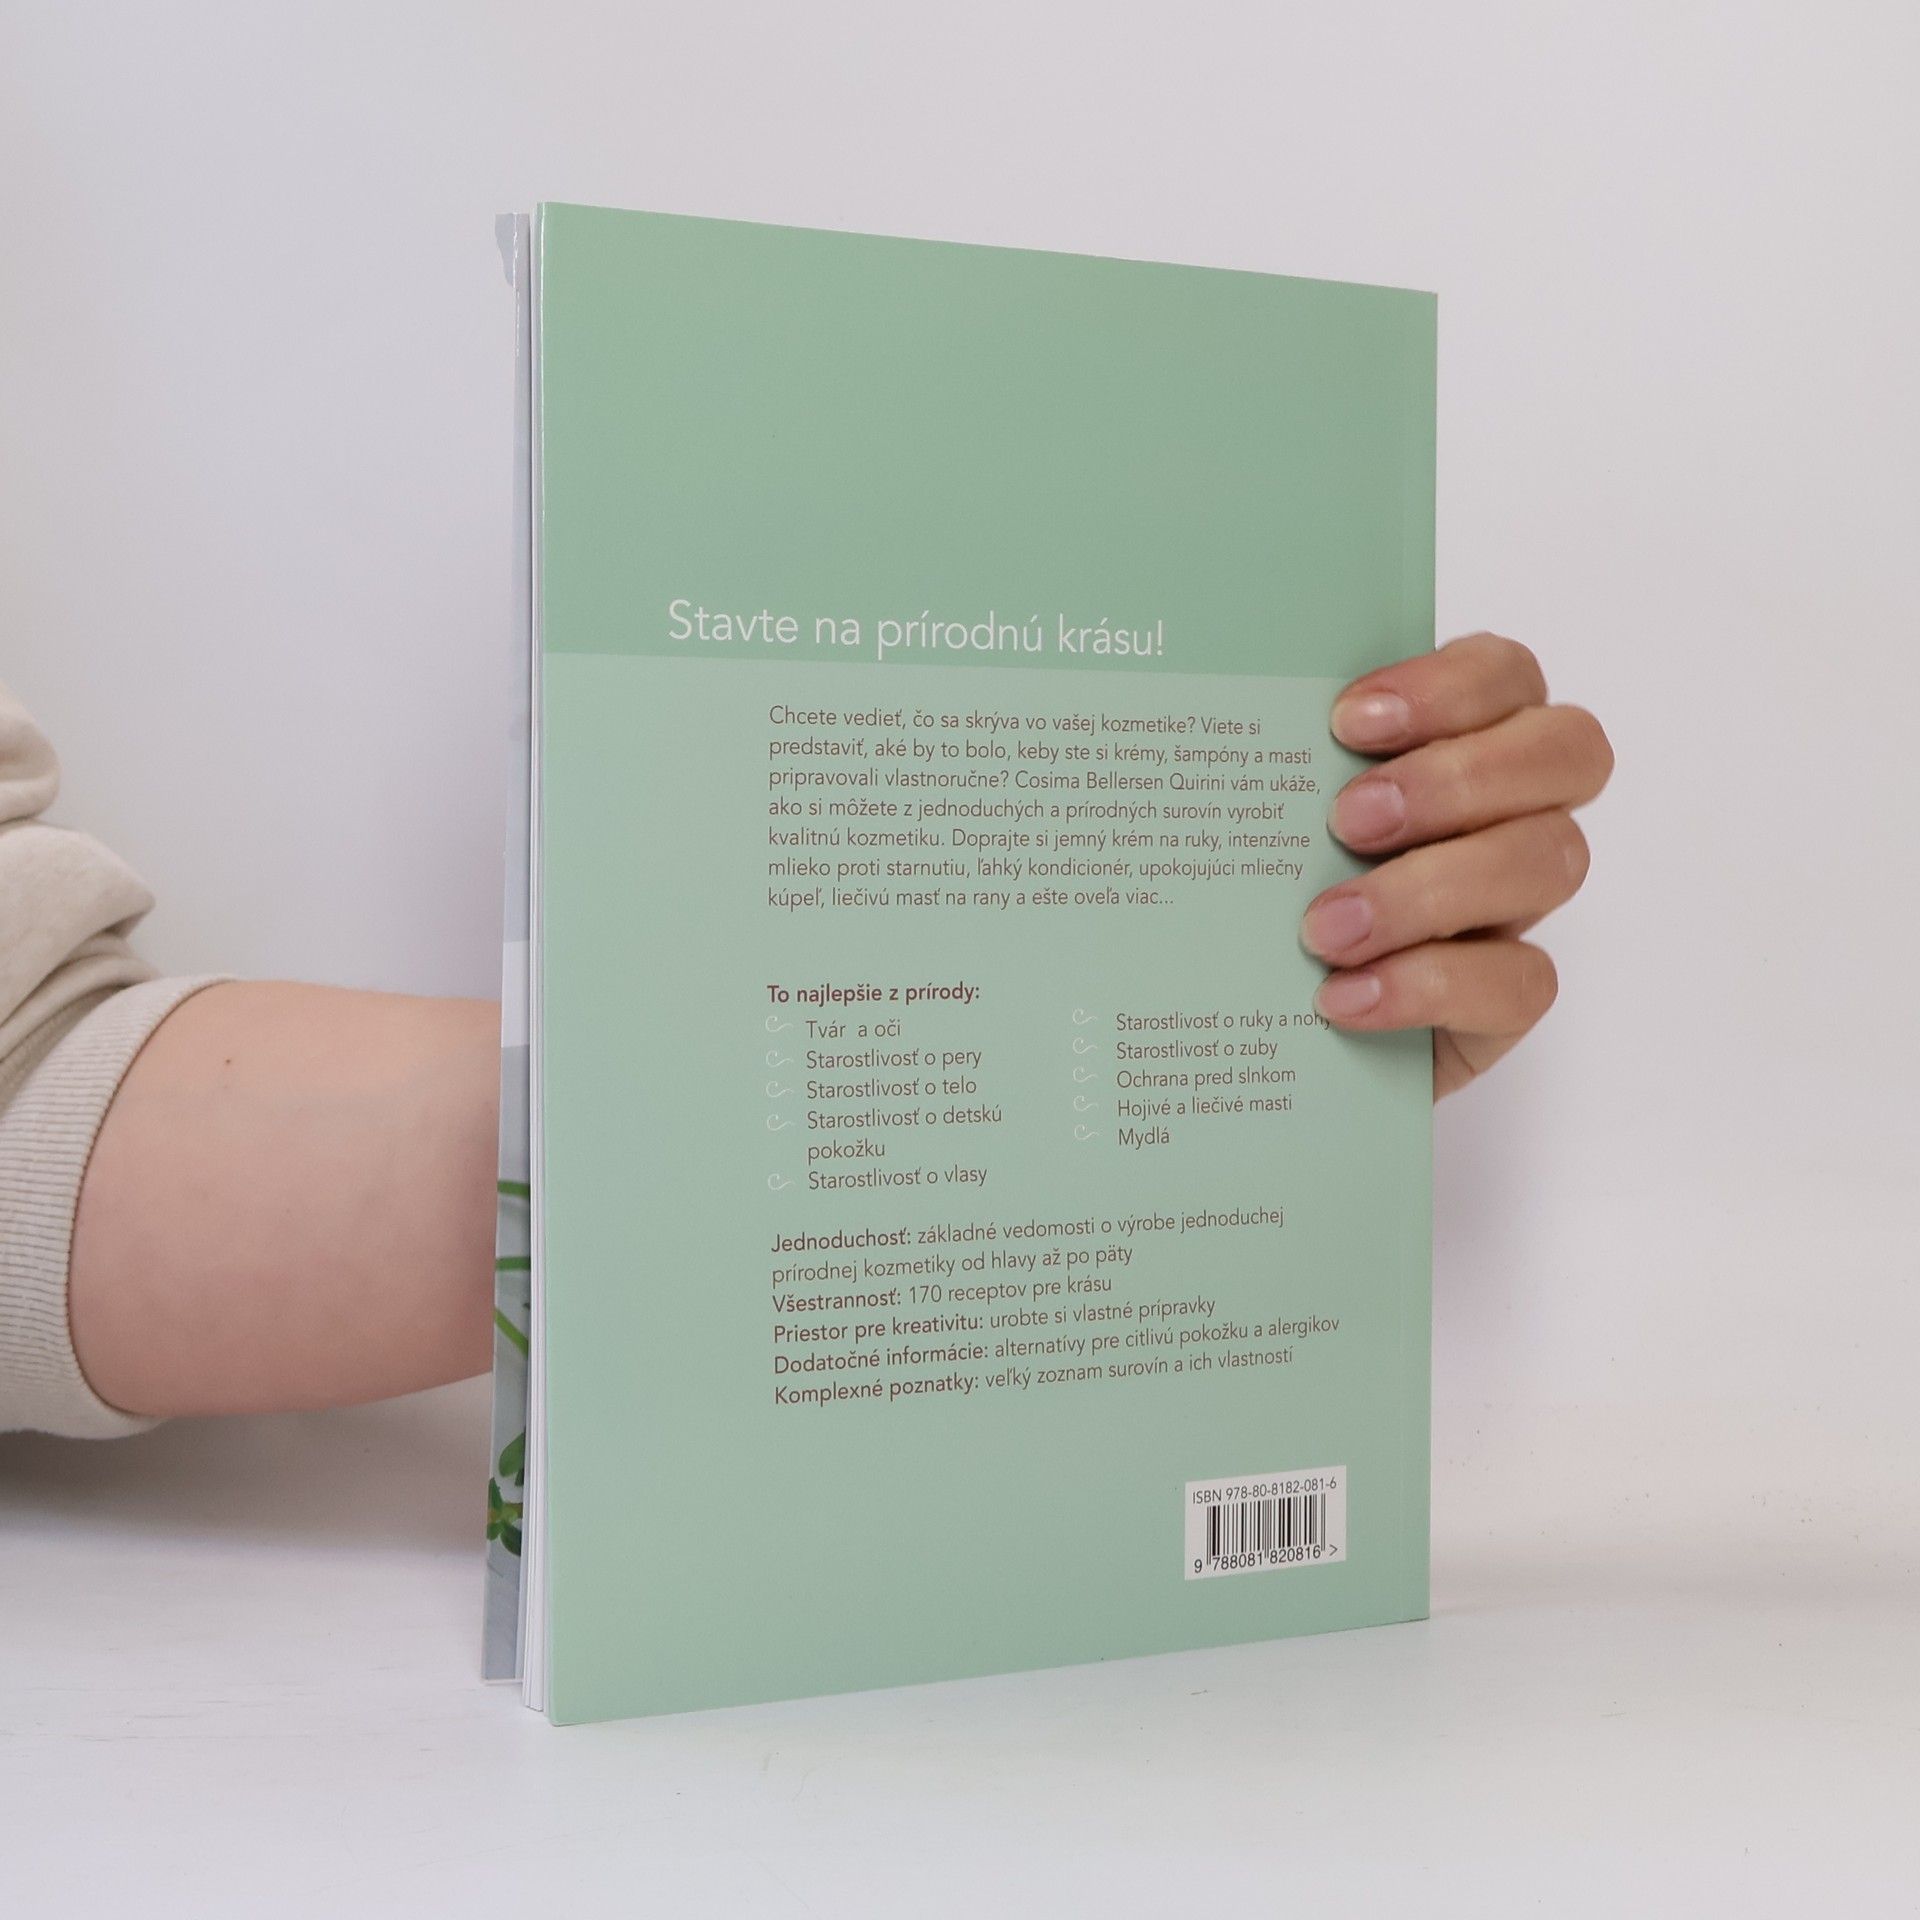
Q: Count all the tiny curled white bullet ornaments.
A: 10